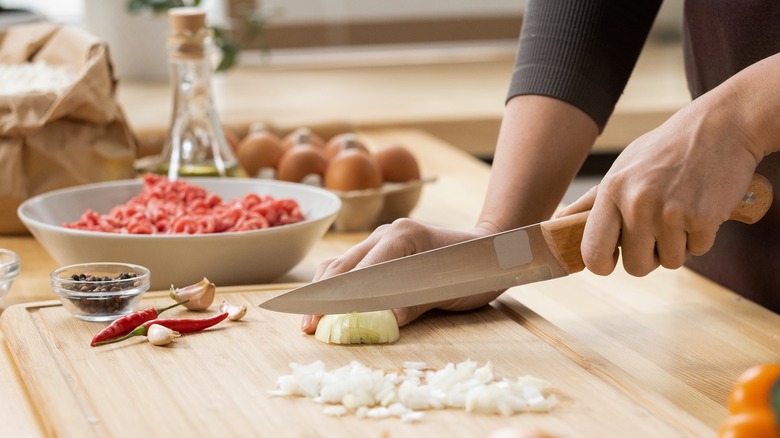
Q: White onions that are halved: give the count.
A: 1